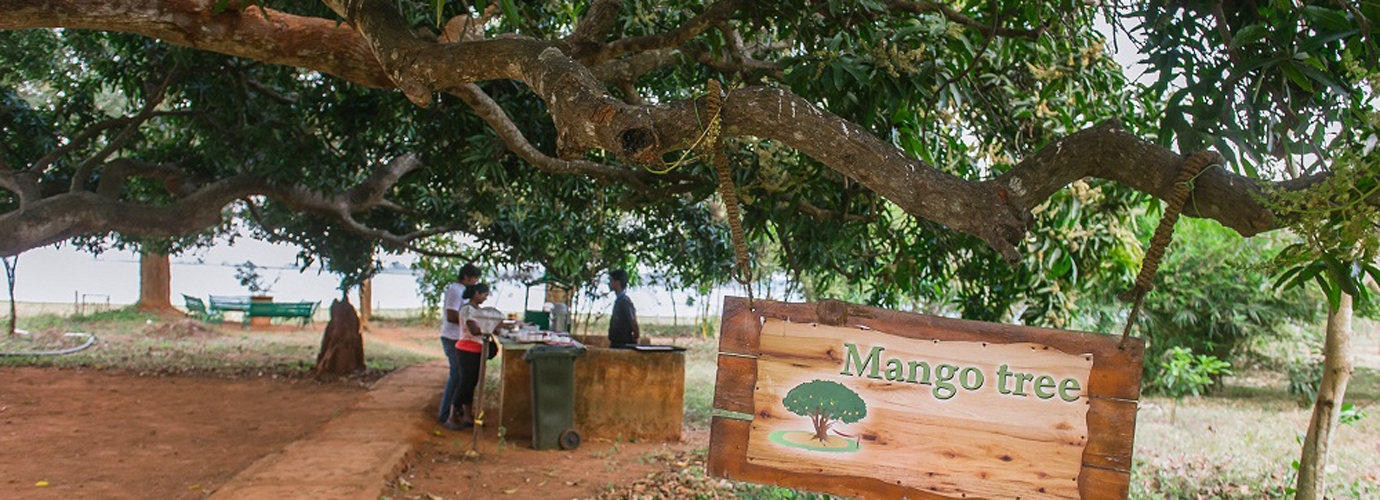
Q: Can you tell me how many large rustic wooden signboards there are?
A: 1